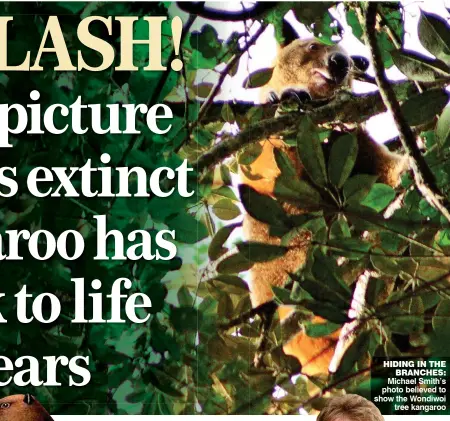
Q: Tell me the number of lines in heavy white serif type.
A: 5